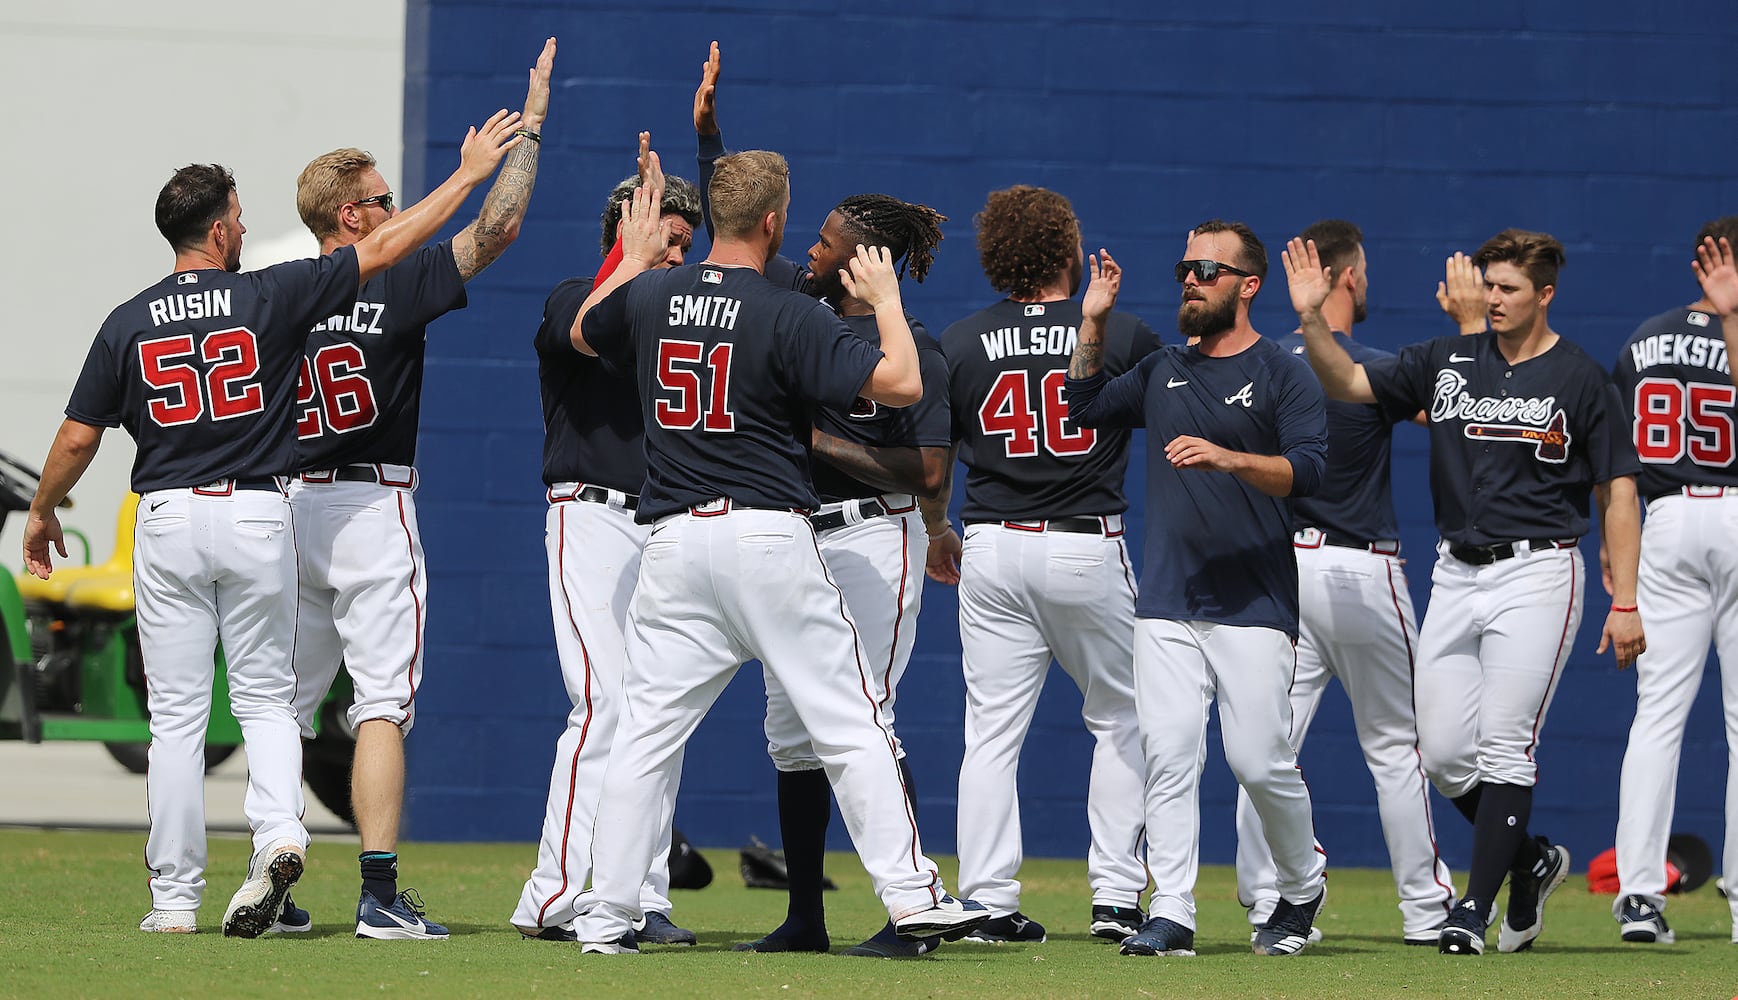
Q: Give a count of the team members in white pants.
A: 10